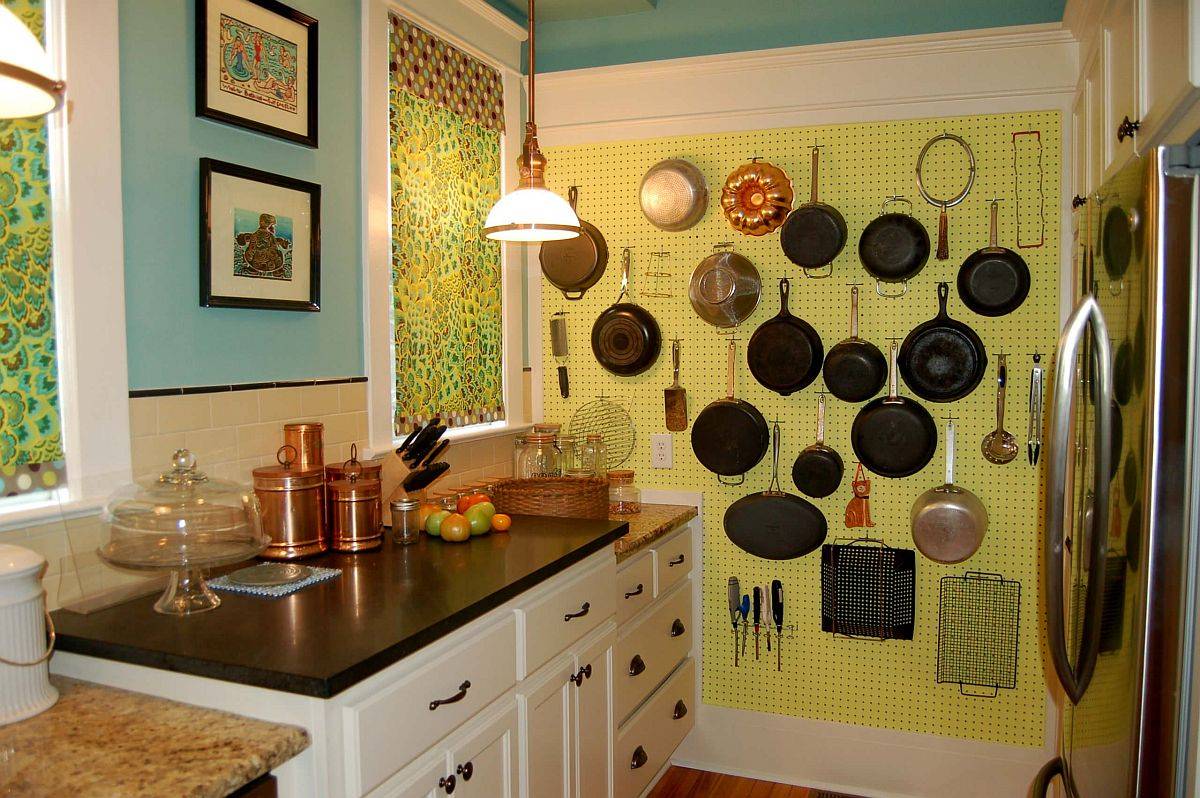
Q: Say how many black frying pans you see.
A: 12